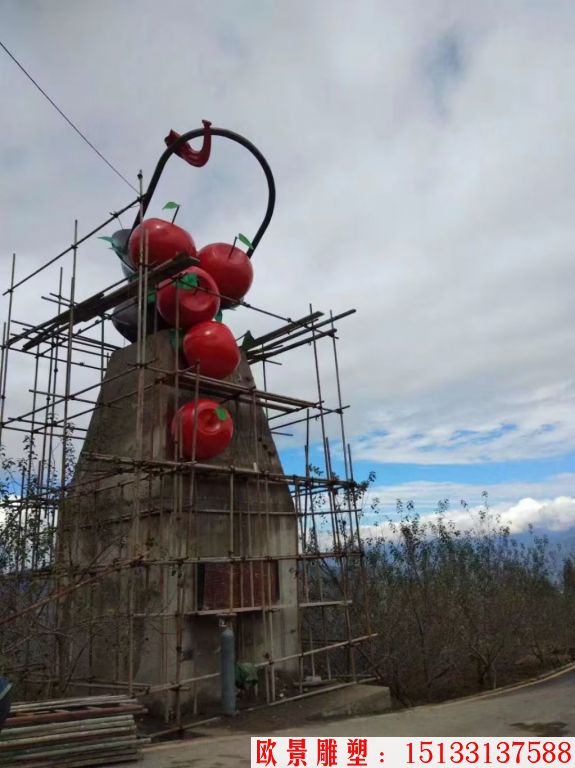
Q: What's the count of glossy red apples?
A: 5